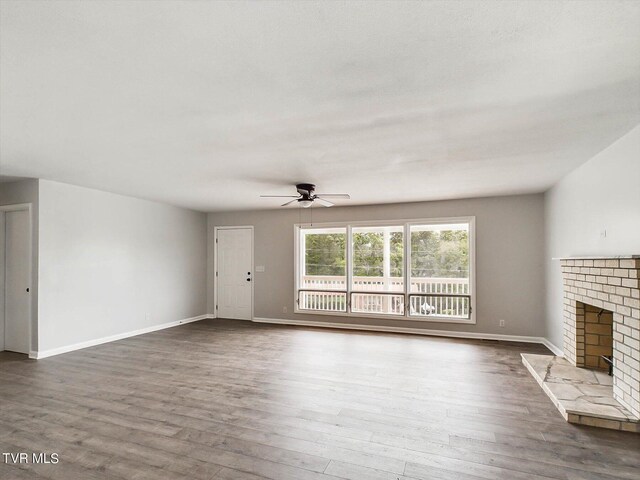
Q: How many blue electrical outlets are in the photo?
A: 0